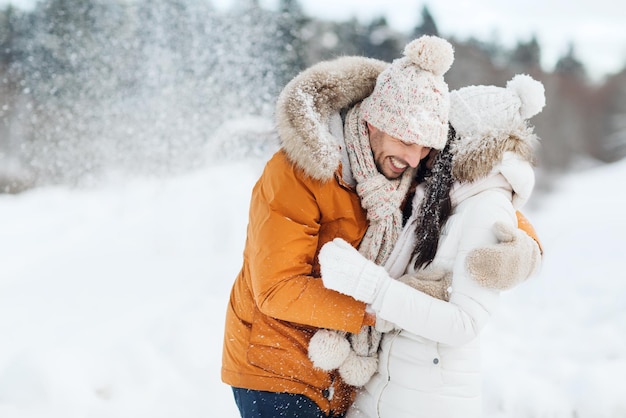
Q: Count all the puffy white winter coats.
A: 1